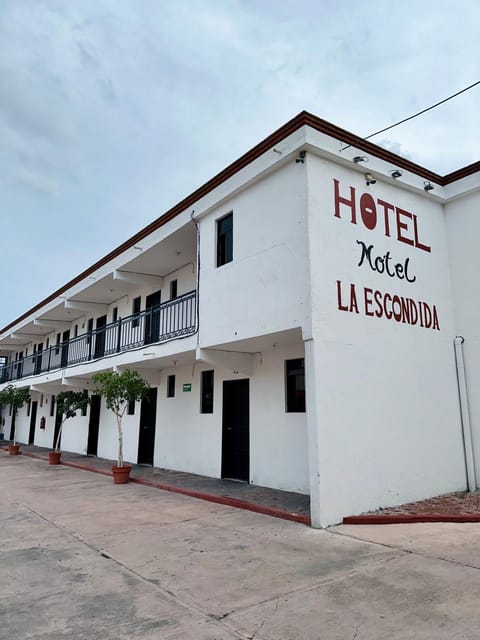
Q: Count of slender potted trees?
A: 3